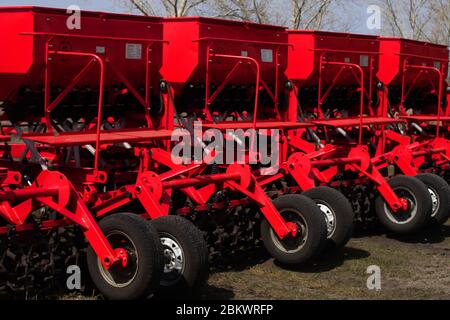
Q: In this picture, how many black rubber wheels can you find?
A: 6